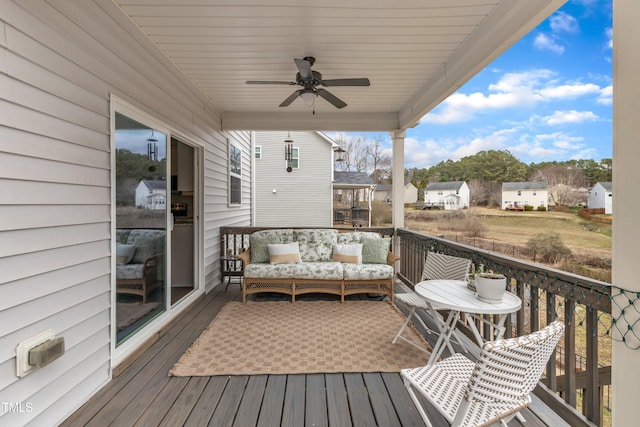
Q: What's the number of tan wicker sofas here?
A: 1